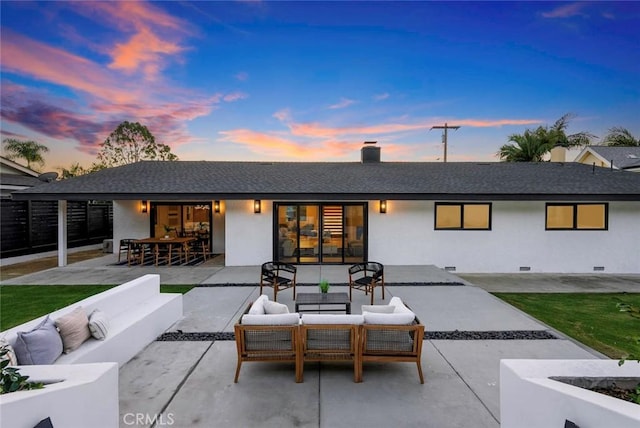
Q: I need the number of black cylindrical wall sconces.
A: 4